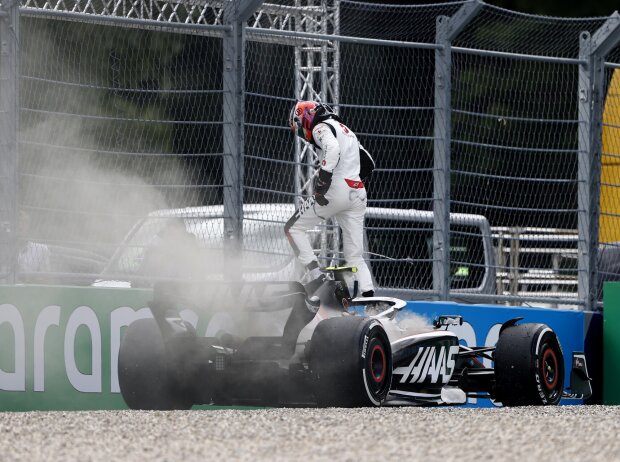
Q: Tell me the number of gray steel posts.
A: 4